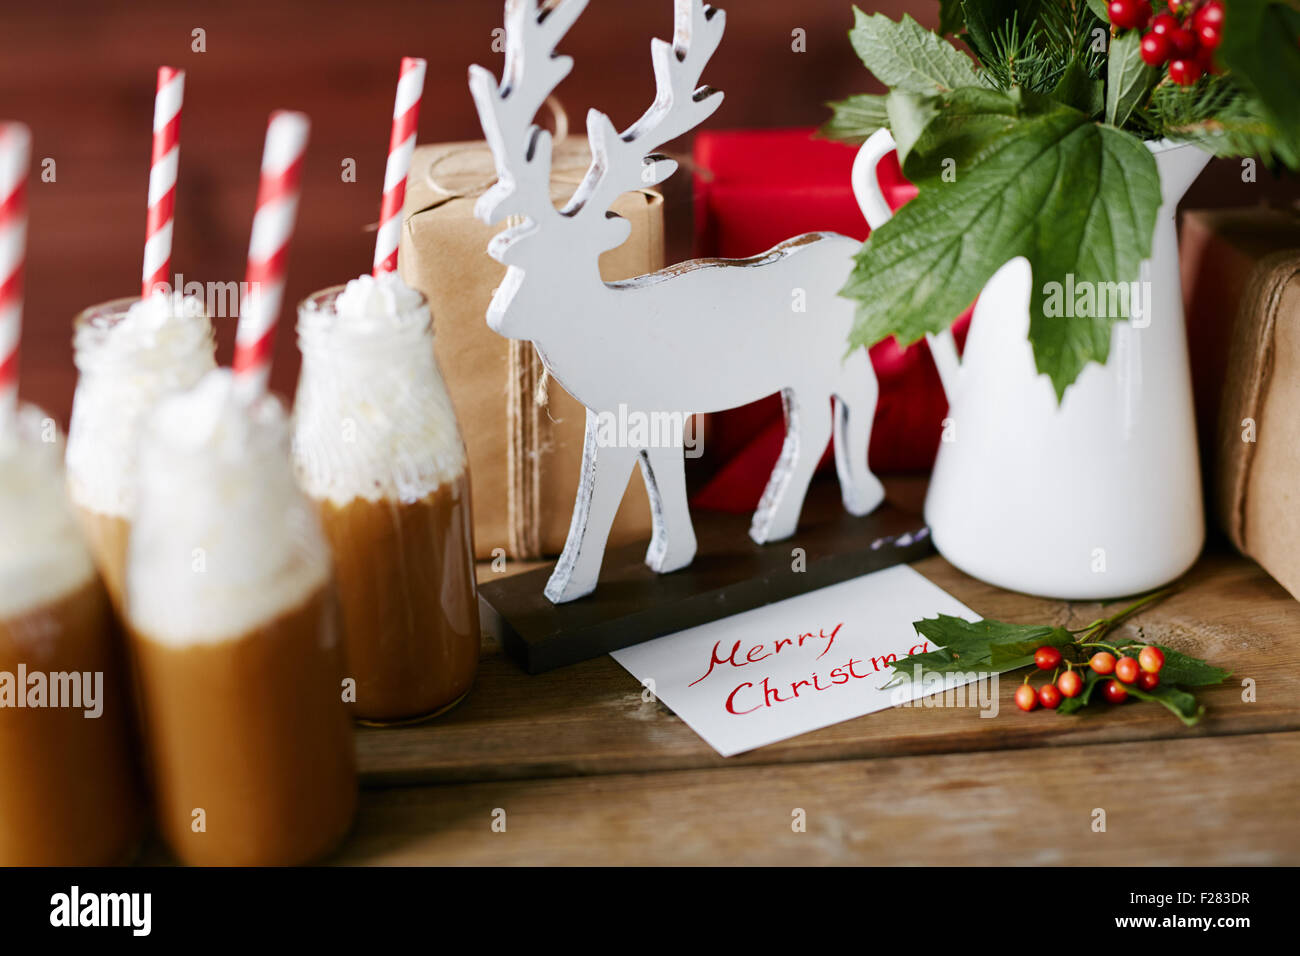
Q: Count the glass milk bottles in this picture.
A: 4